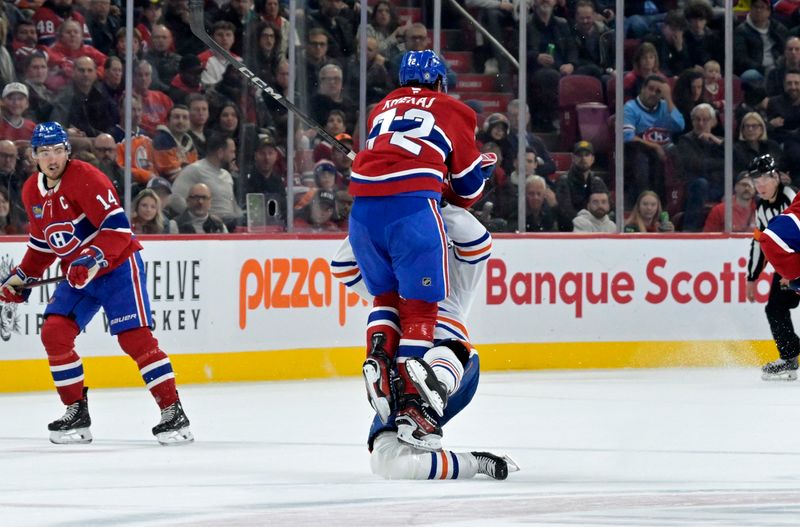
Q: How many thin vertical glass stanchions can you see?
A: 7